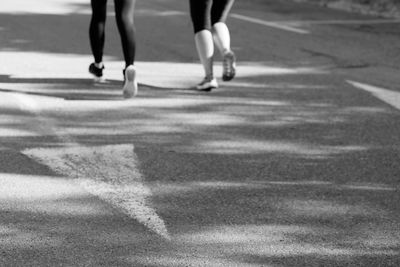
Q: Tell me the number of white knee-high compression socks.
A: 2